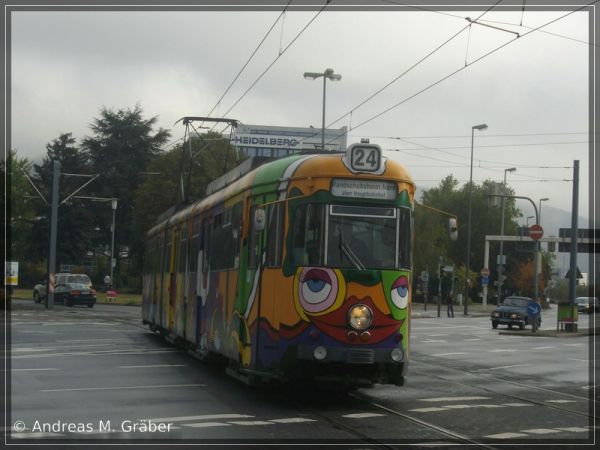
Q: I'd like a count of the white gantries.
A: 1